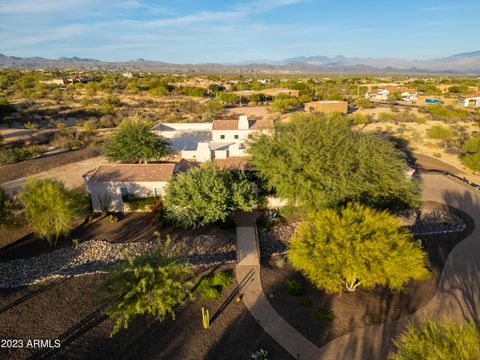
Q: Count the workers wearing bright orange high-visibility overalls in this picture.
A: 0